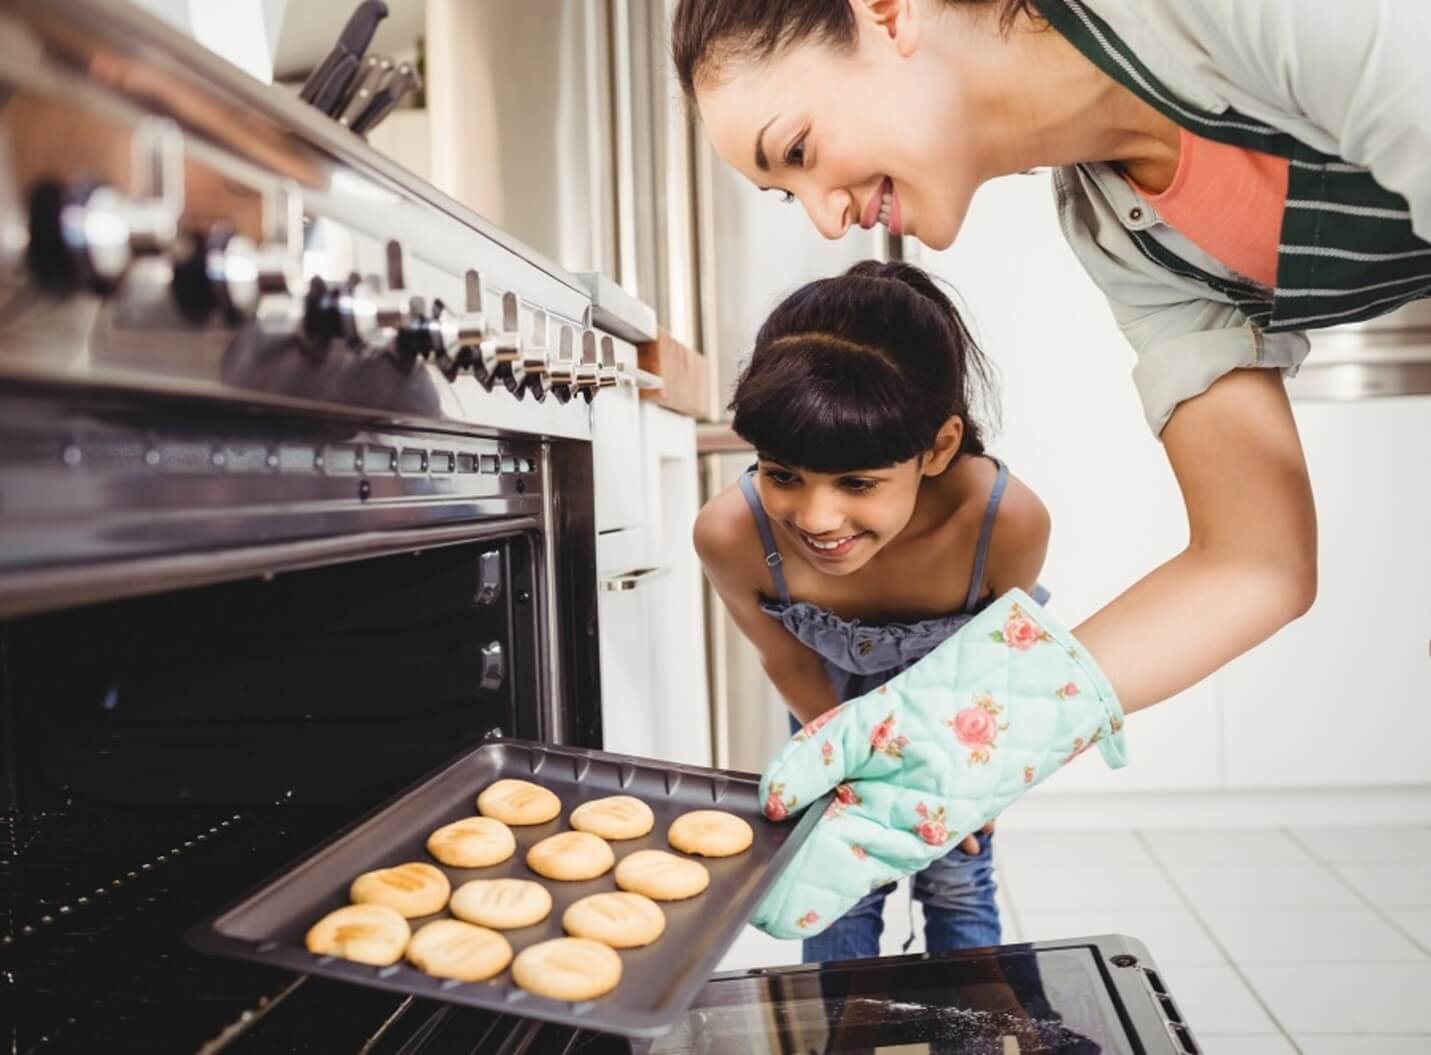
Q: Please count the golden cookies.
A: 12